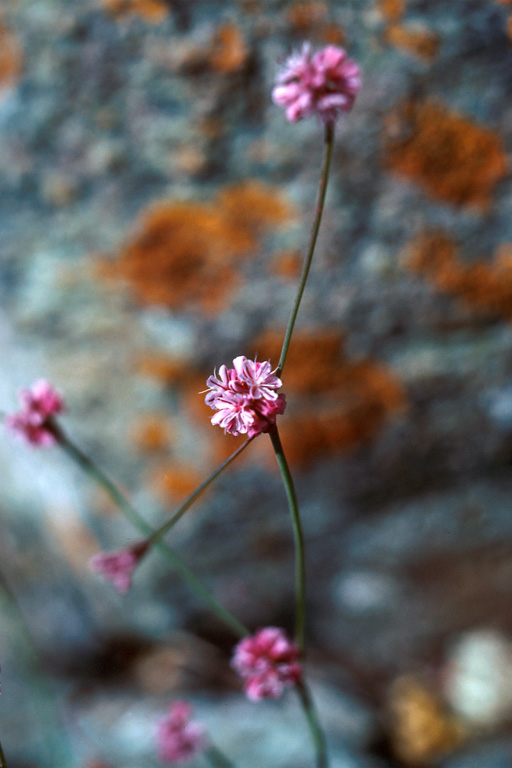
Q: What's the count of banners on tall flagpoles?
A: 0